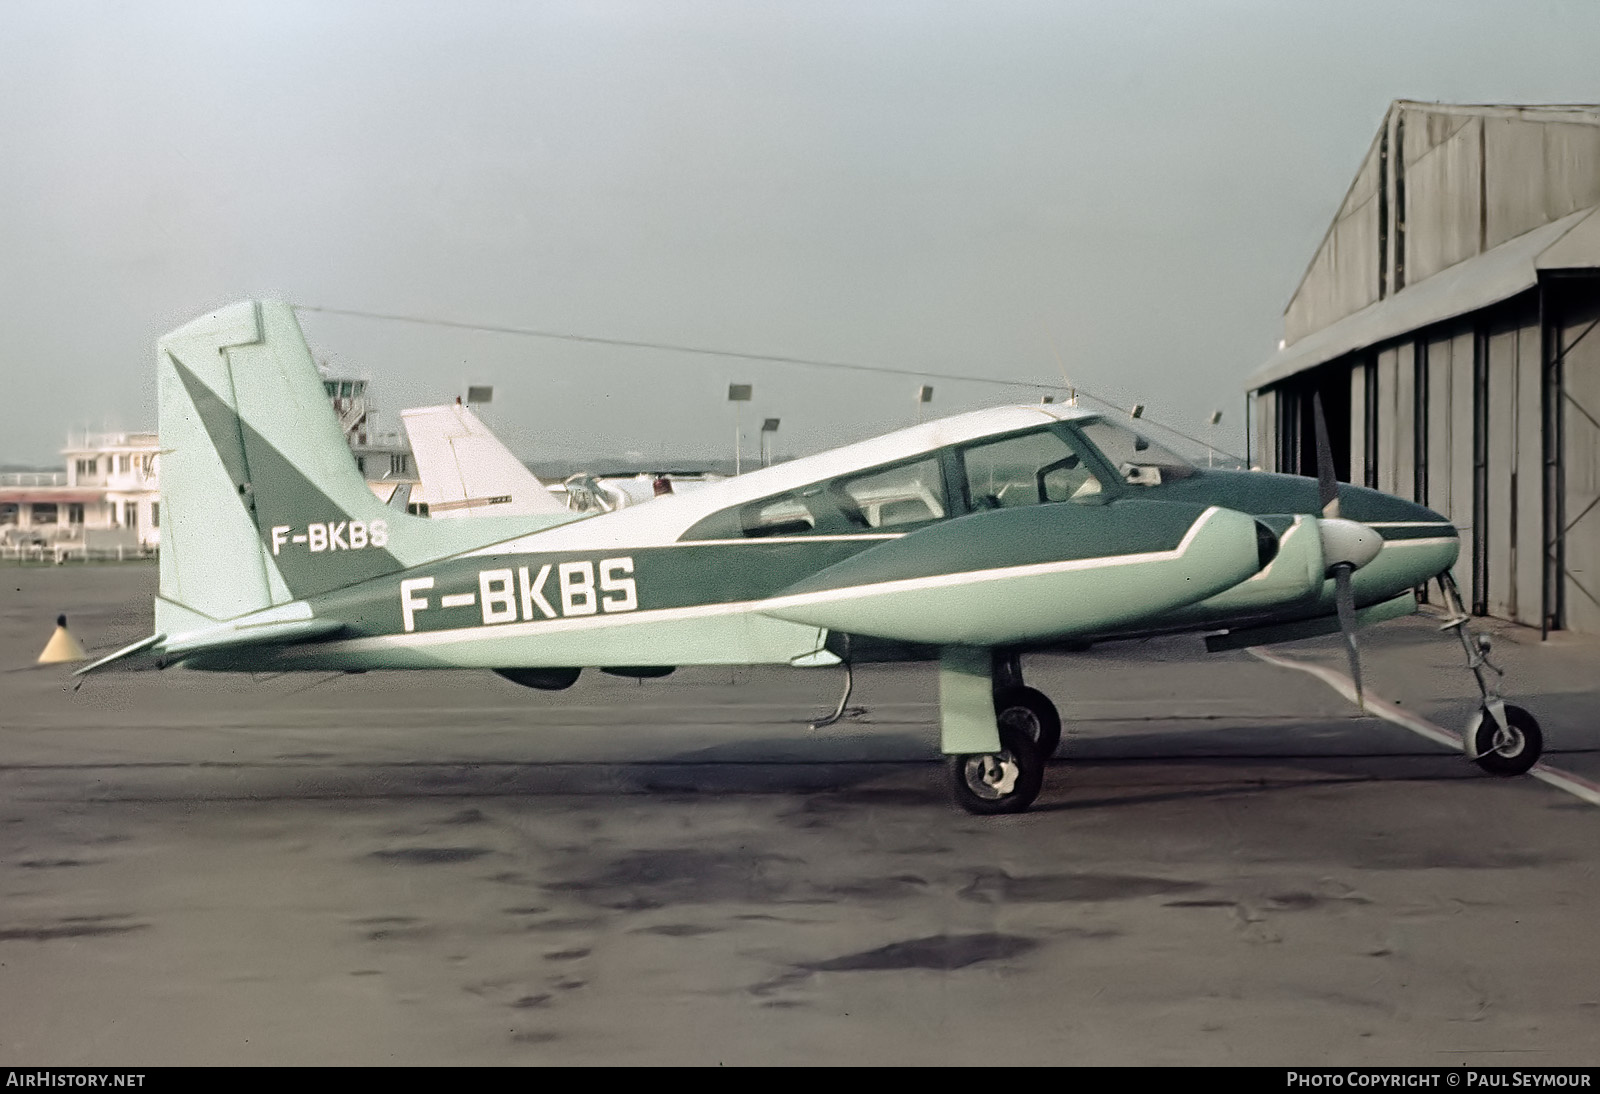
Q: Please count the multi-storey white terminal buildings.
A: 1